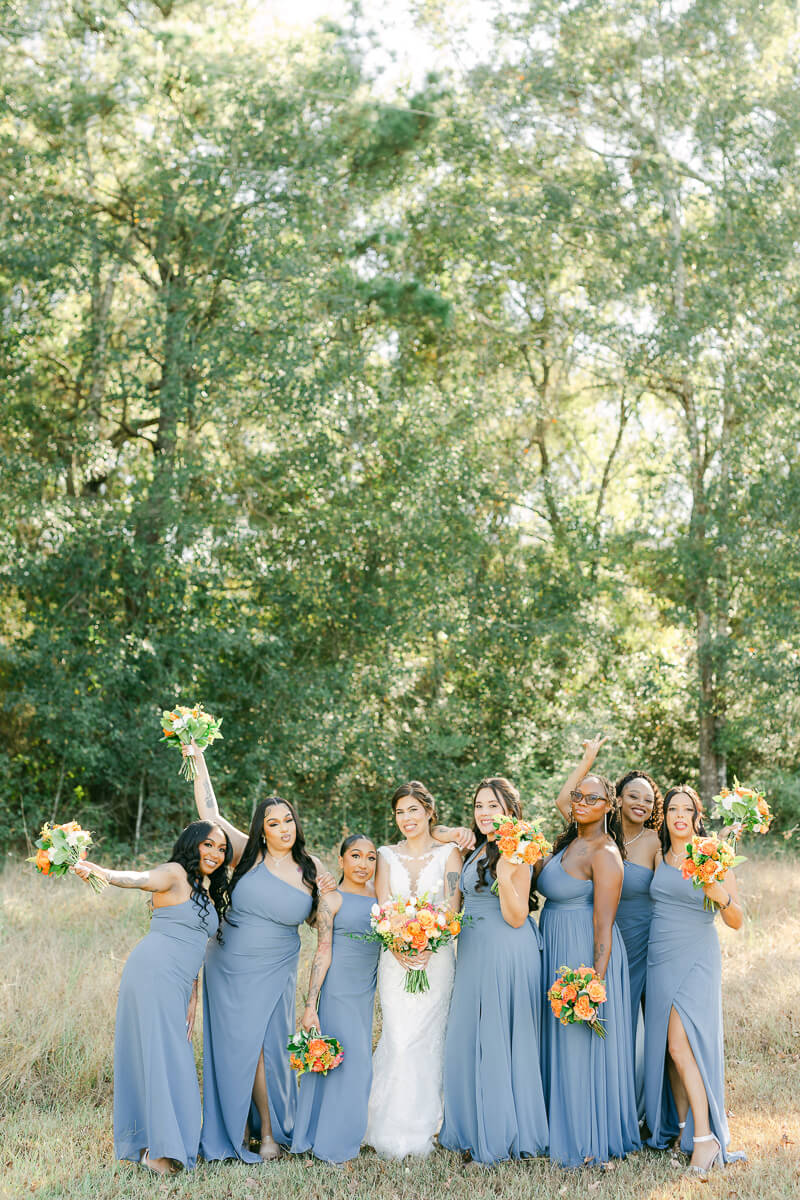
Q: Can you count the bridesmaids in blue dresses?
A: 7